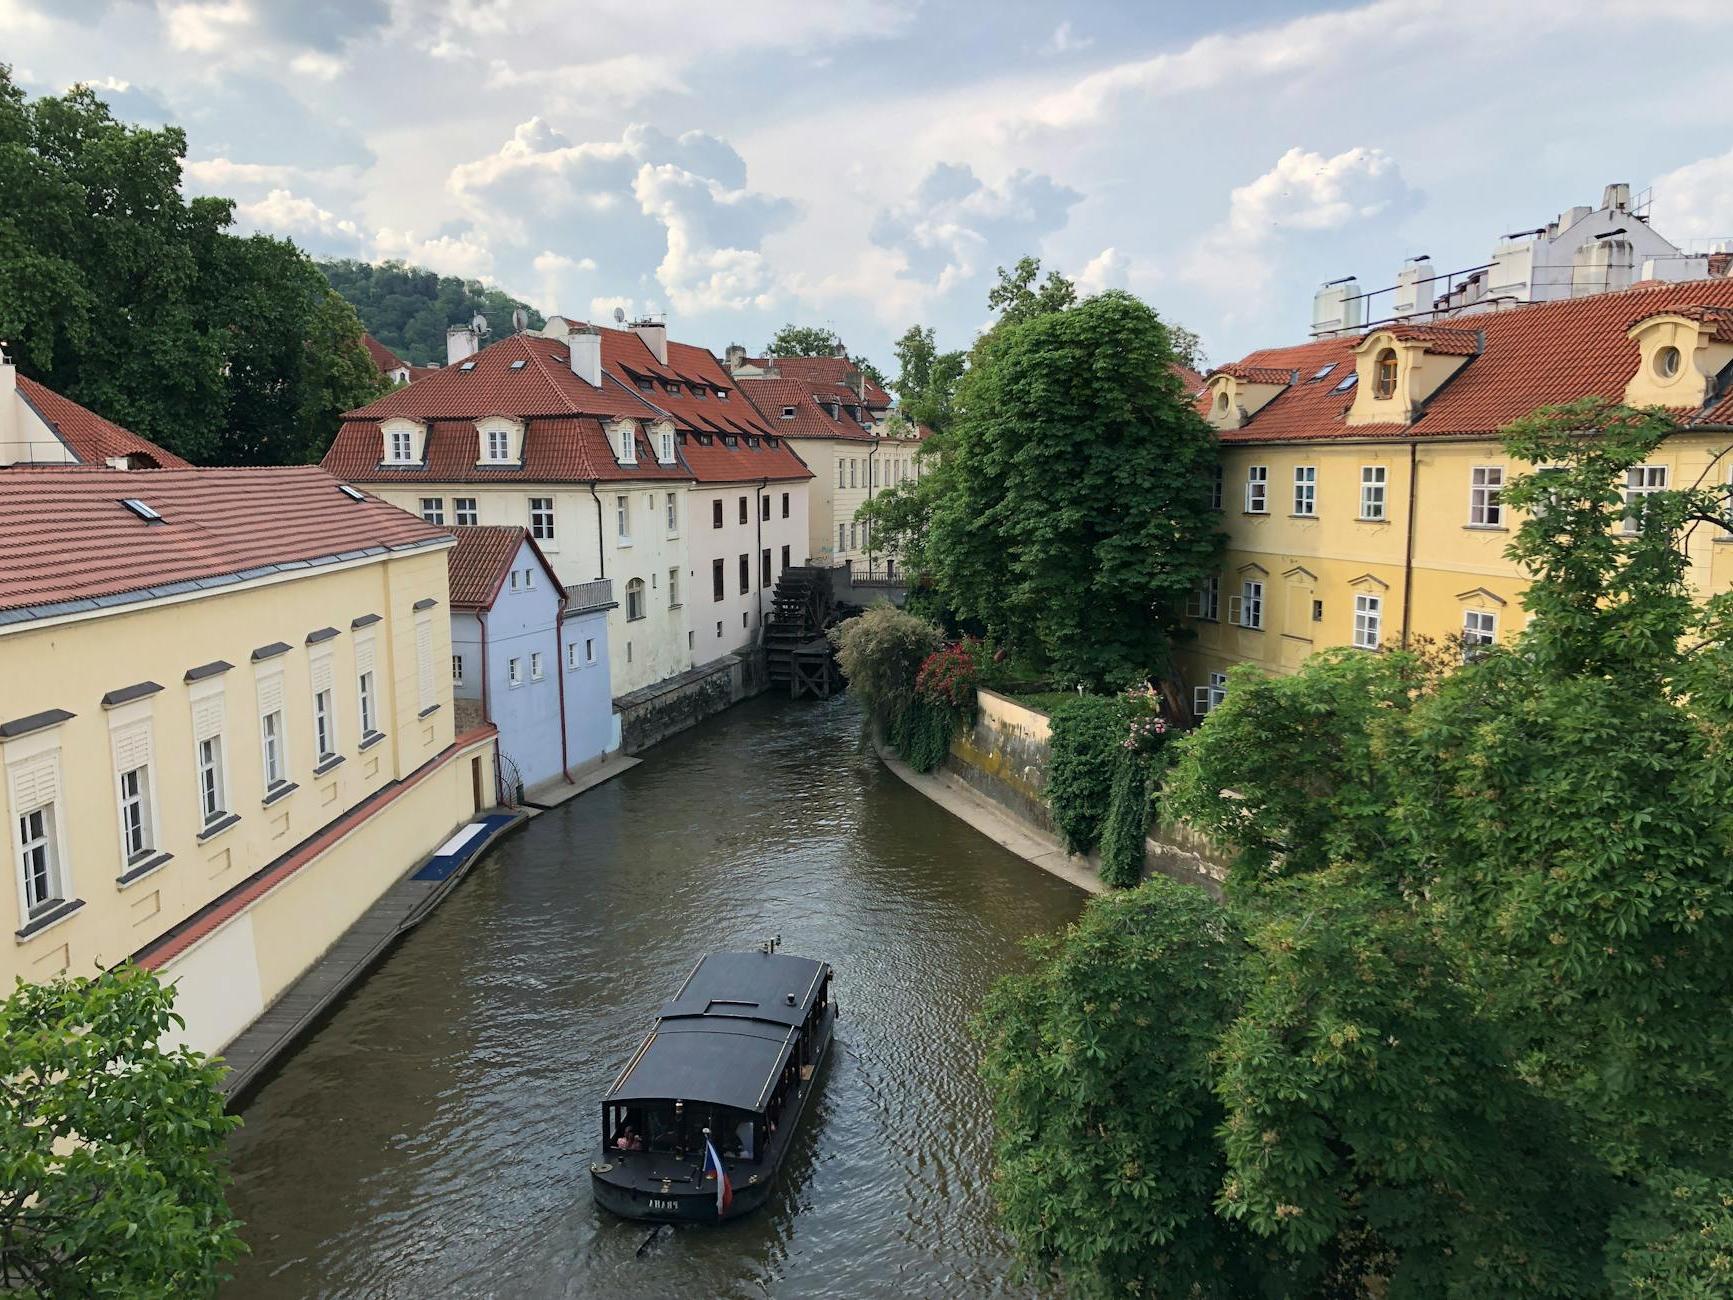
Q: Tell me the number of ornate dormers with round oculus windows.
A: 2